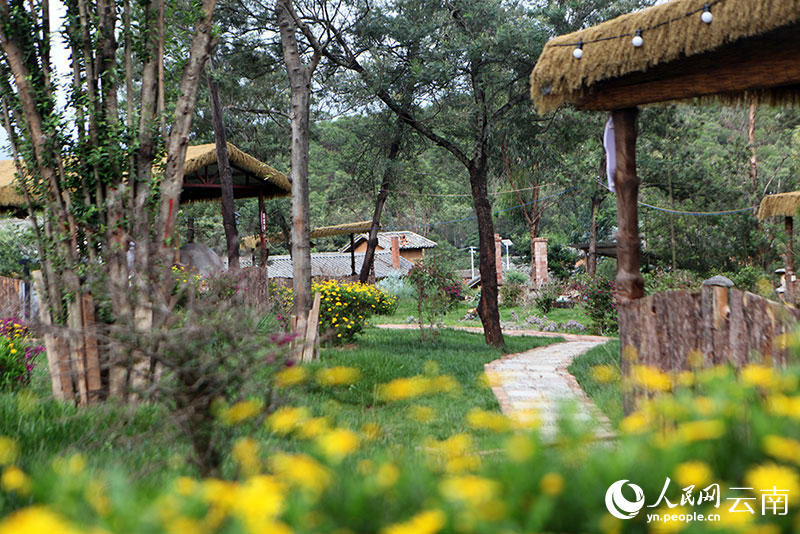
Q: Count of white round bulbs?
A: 3